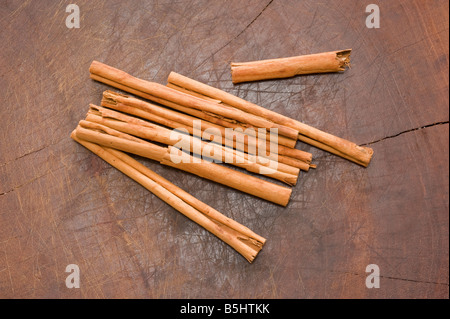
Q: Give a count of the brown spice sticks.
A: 7